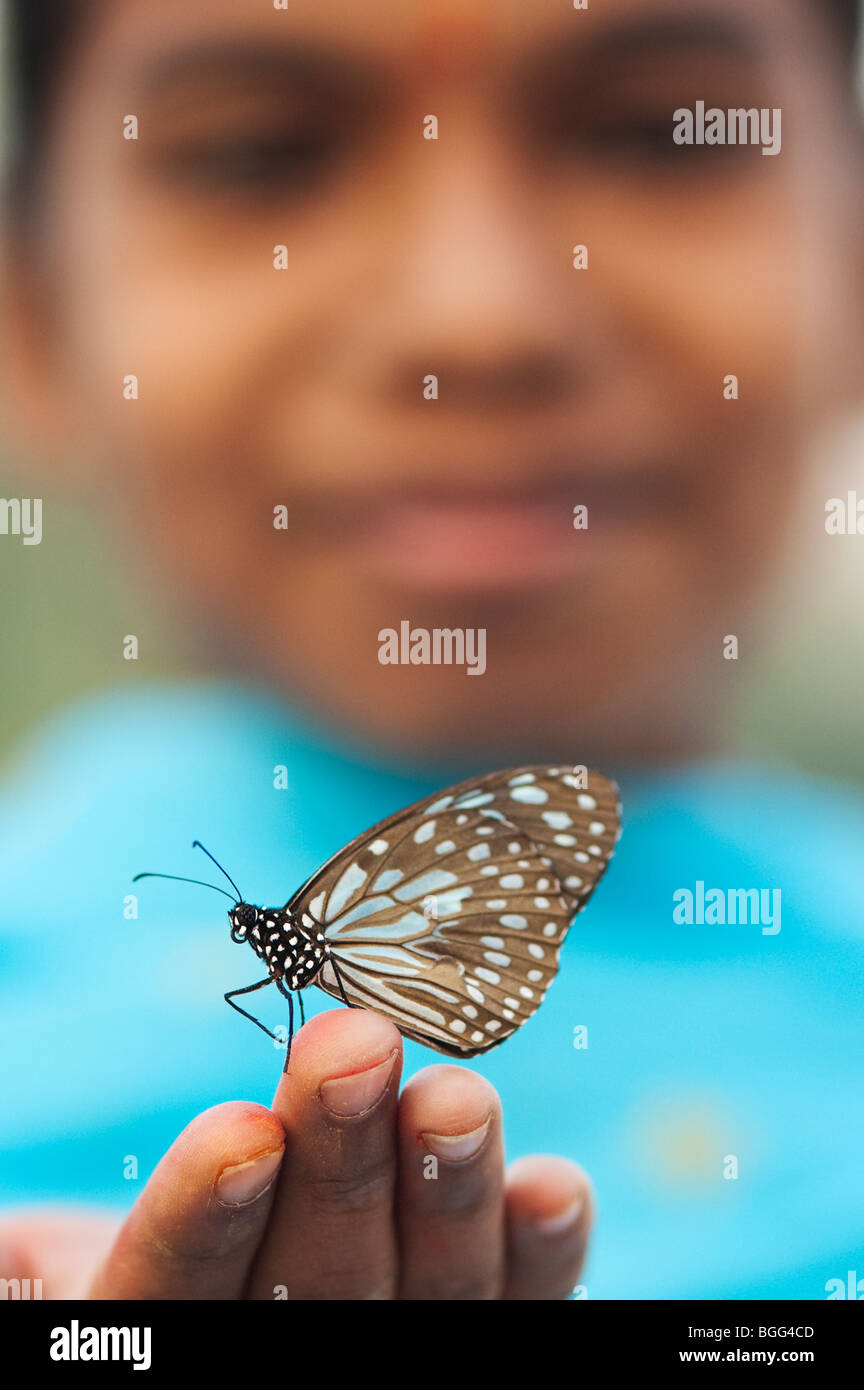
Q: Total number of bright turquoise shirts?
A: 1